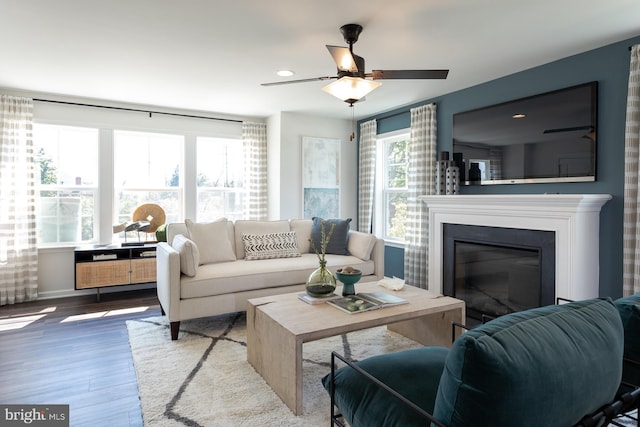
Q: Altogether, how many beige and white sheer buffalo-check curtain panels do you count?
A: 5